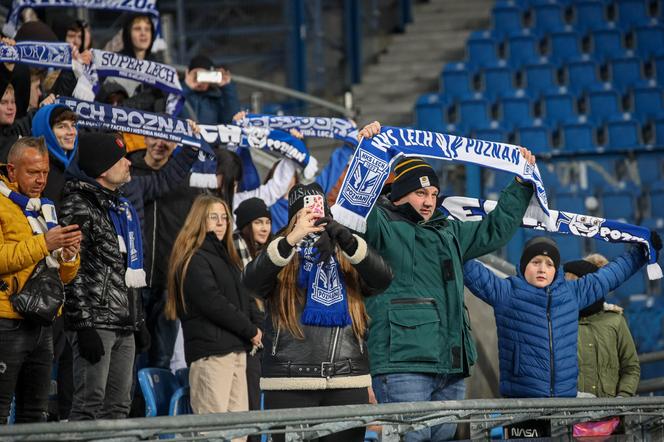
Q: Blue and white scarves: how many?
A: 11